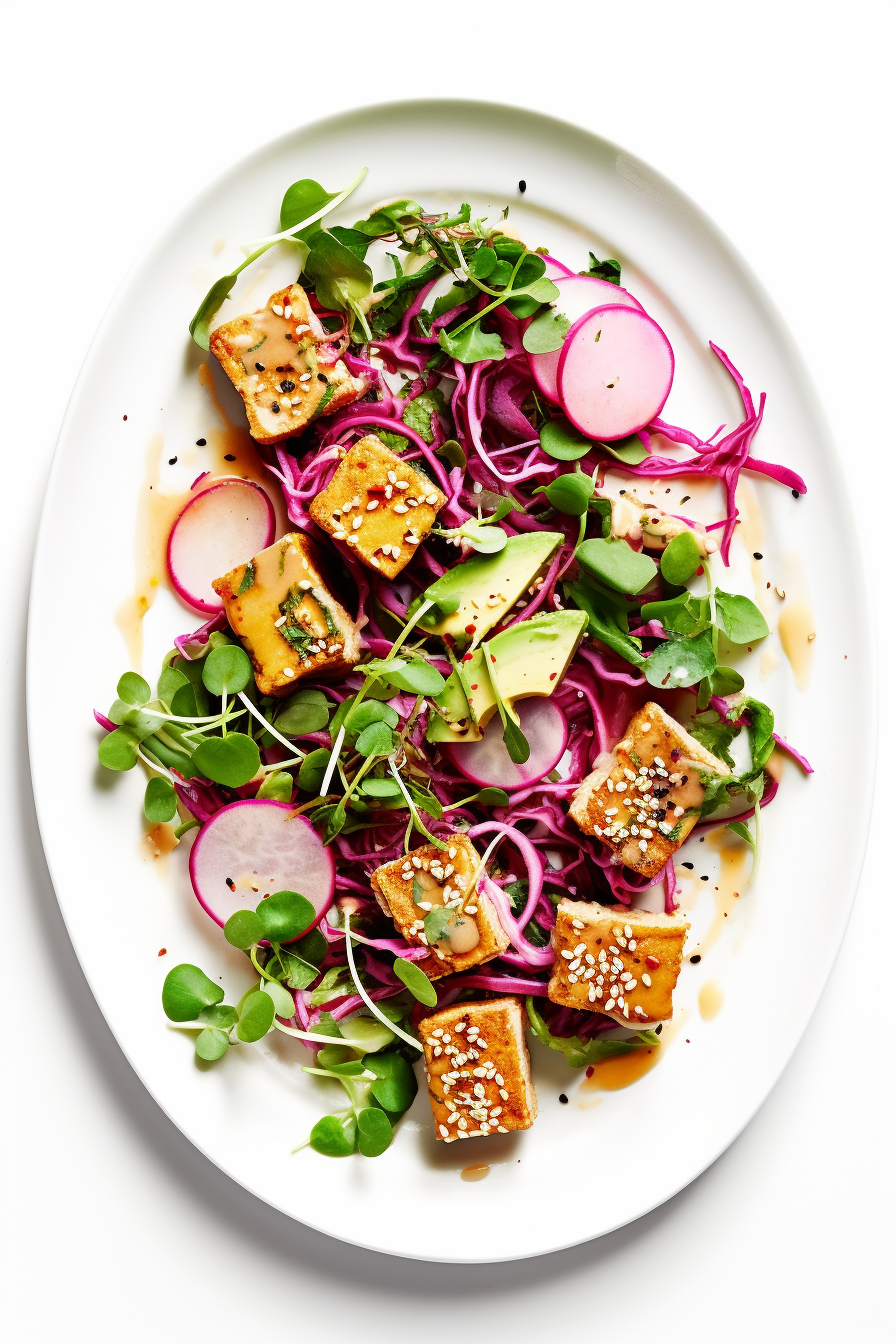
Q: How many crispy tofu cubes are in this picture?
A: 7